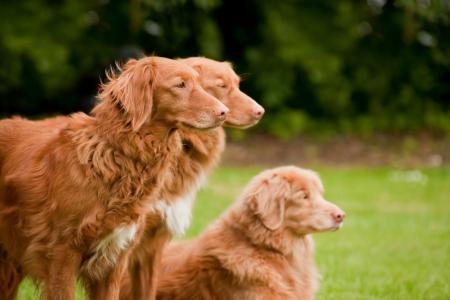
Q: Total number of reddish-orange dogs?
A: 3